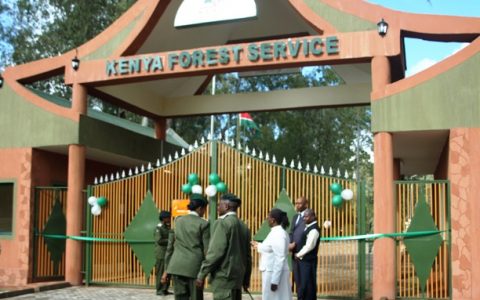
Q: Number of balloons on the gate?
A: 12